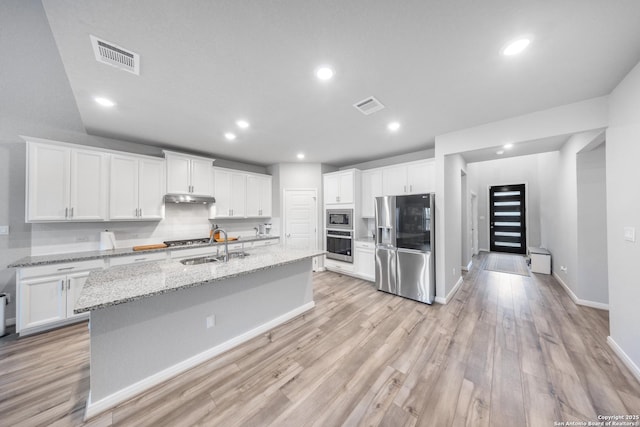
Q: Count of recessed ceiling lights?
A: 8